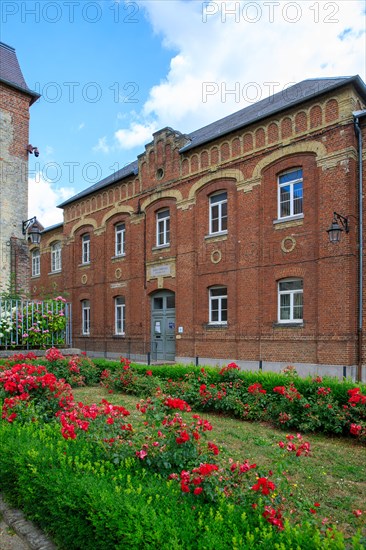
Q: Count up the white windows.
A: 11